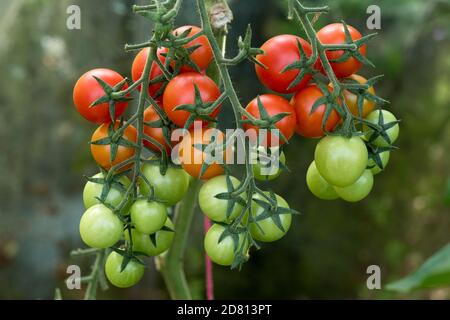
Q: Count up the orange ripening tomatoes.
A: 3